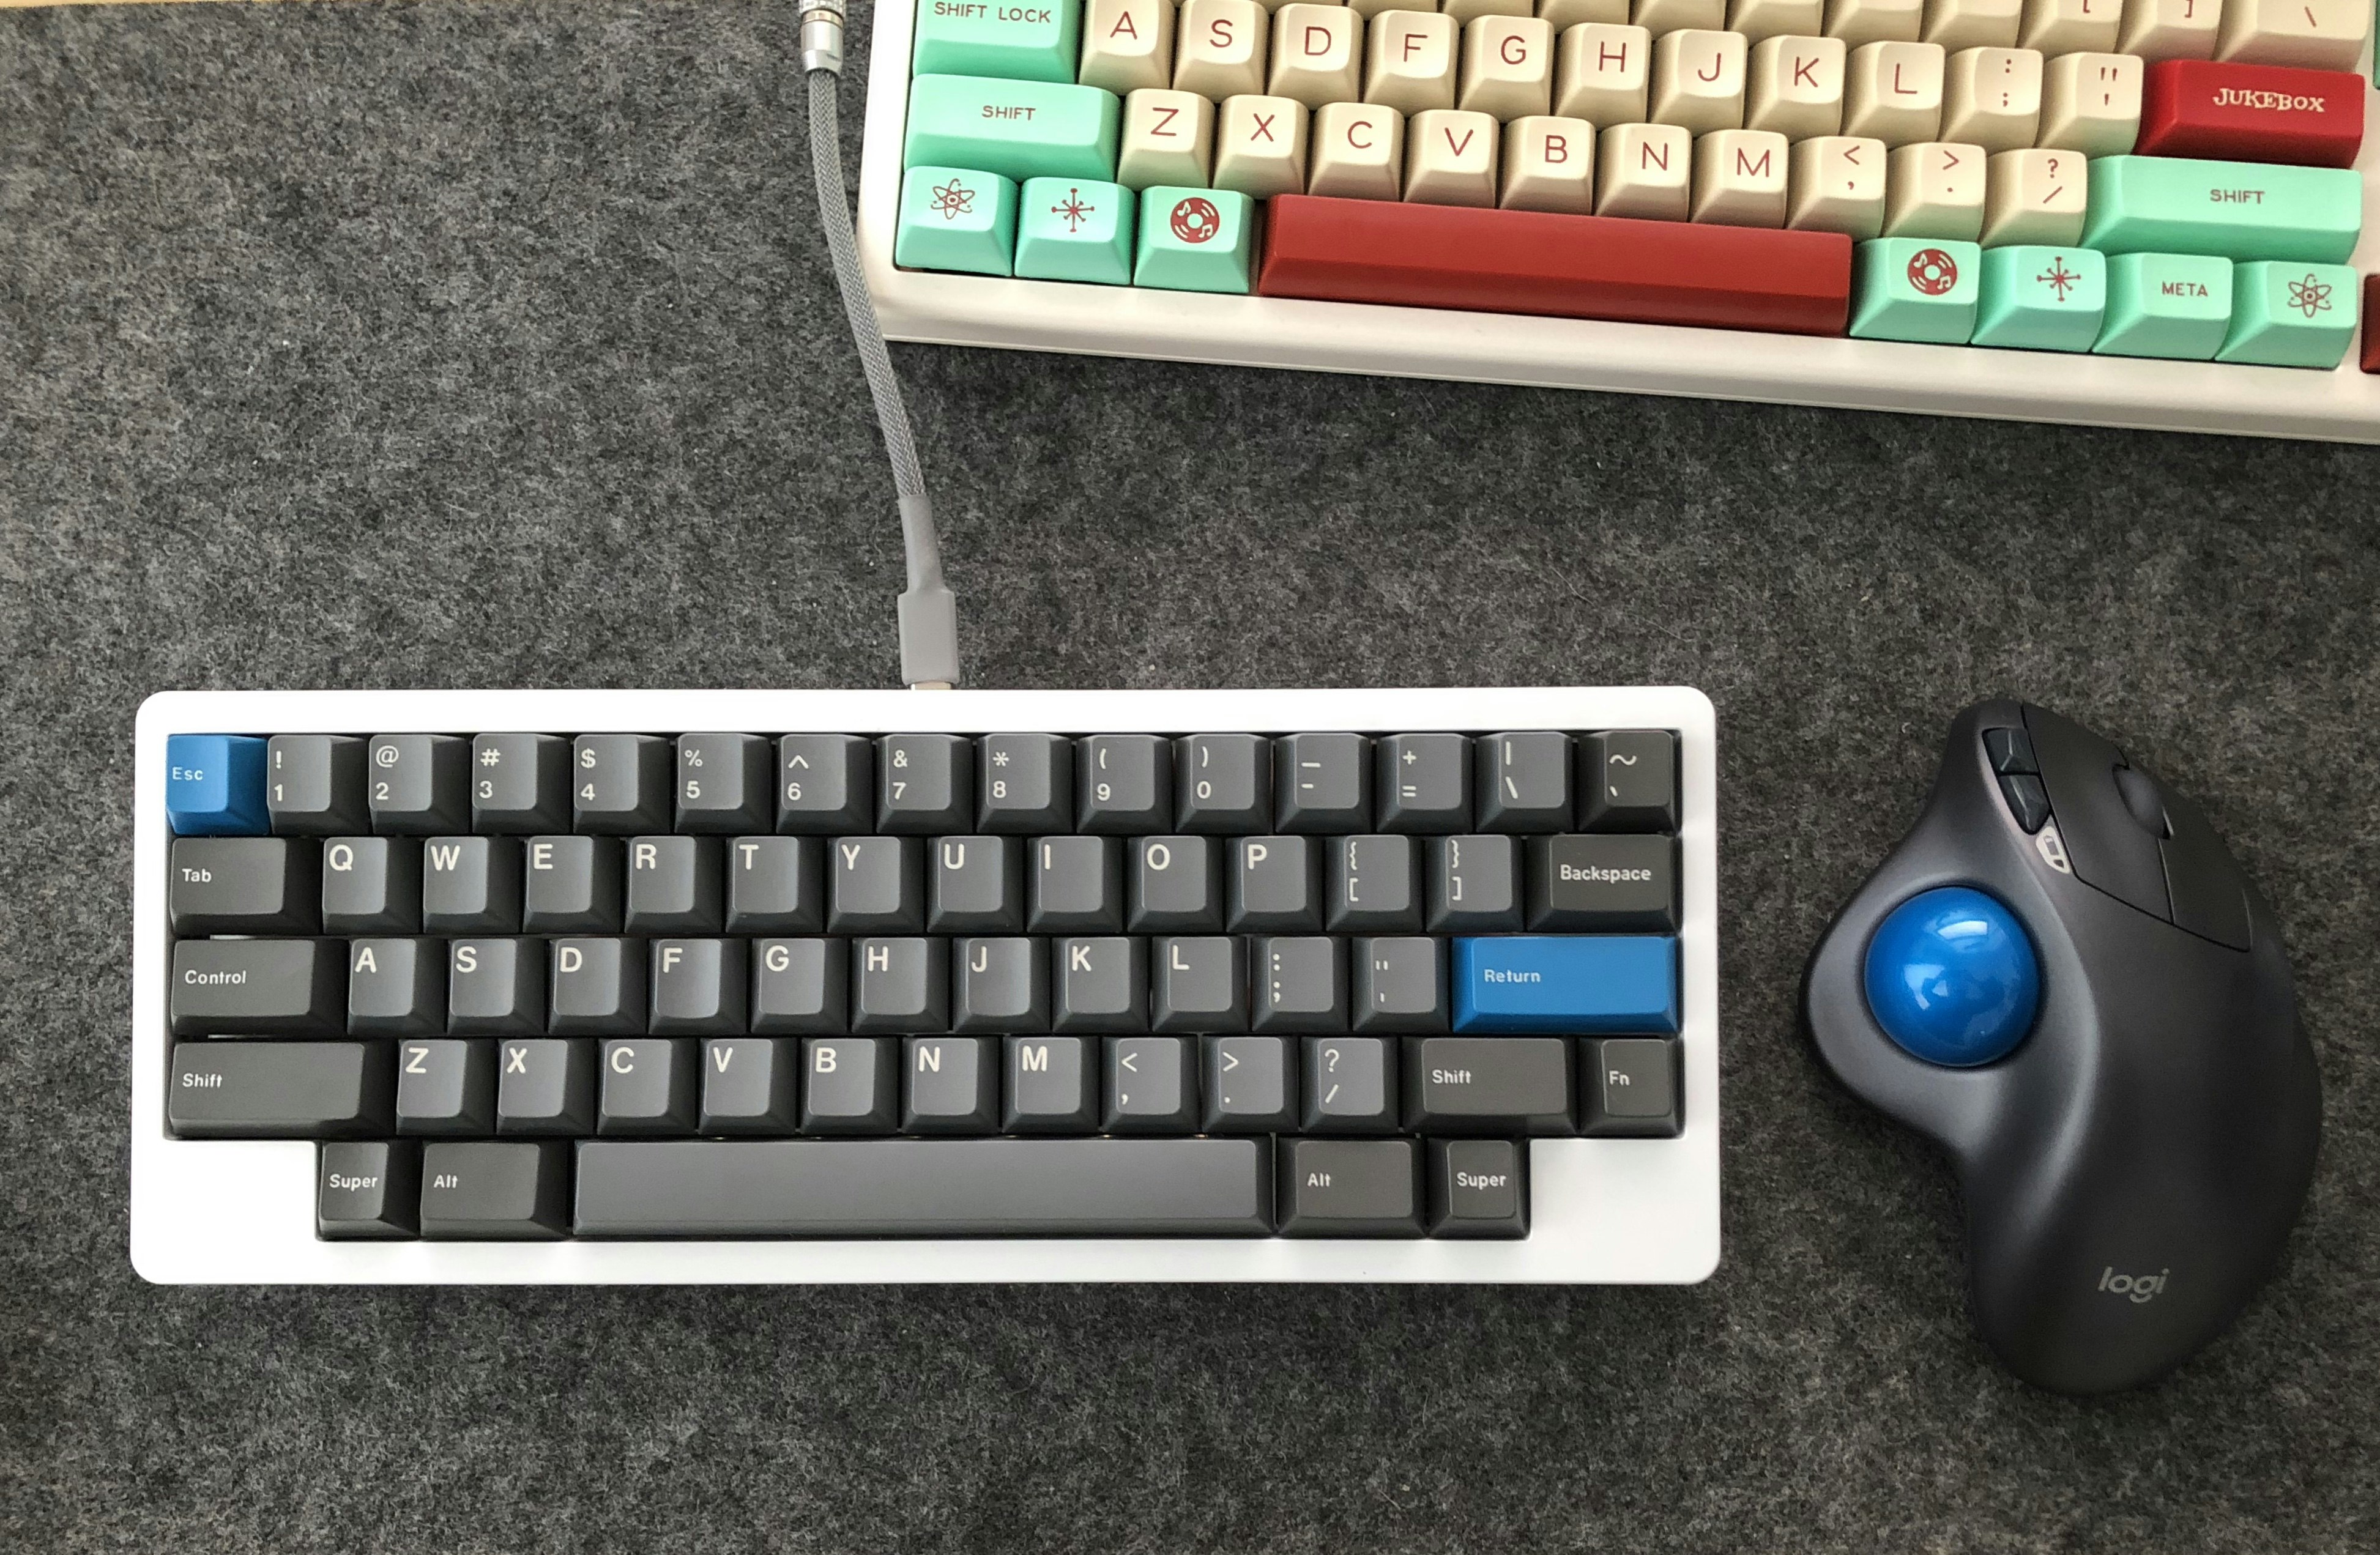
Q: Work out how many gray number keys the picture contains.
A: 10